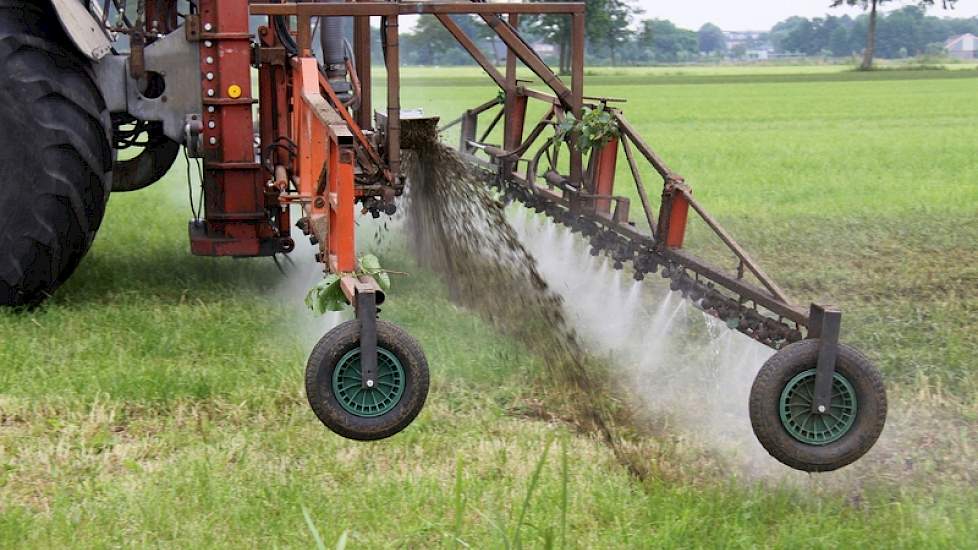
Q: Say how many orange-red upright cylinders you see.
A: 3